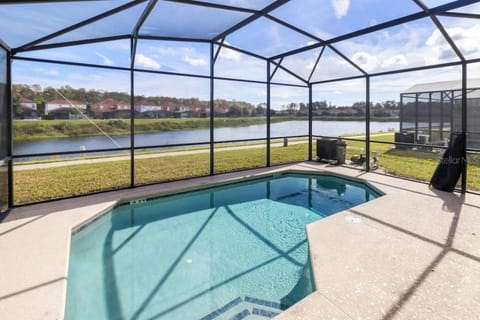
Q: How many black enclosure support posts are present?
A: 7